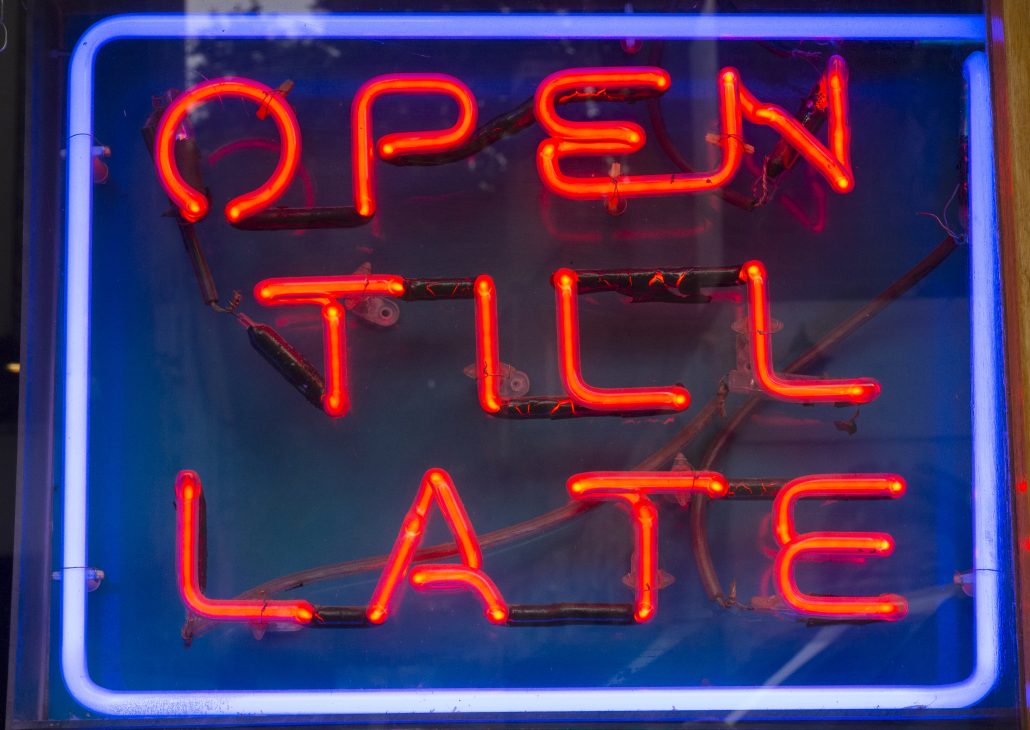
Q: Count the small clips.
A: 13